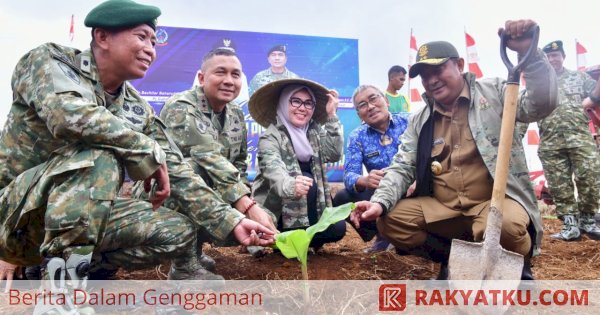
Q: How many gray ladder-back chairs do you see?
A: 0